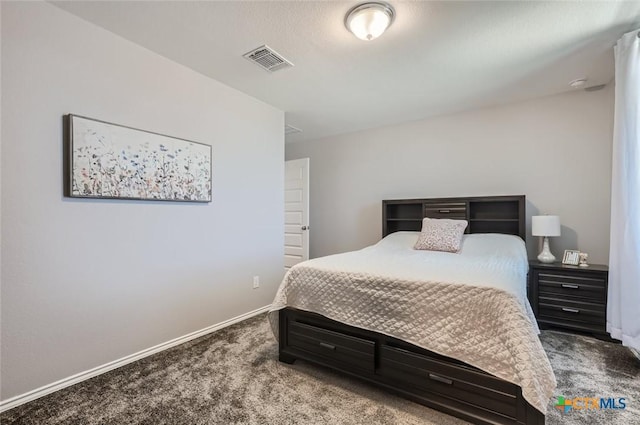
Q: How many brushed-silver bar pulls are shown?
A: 5